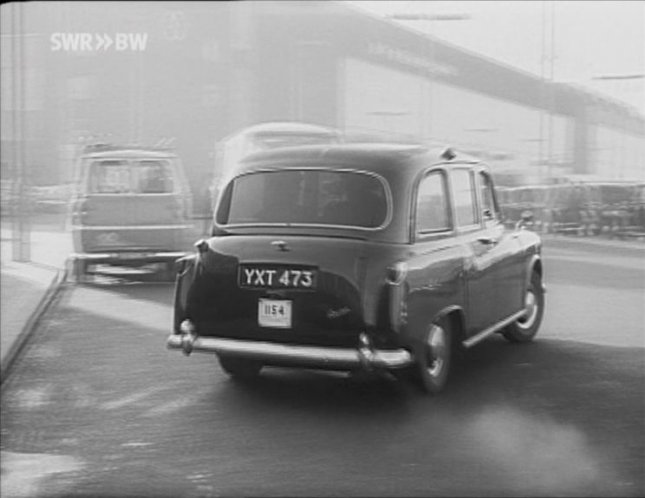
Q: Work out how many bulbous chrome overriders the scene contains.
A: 2